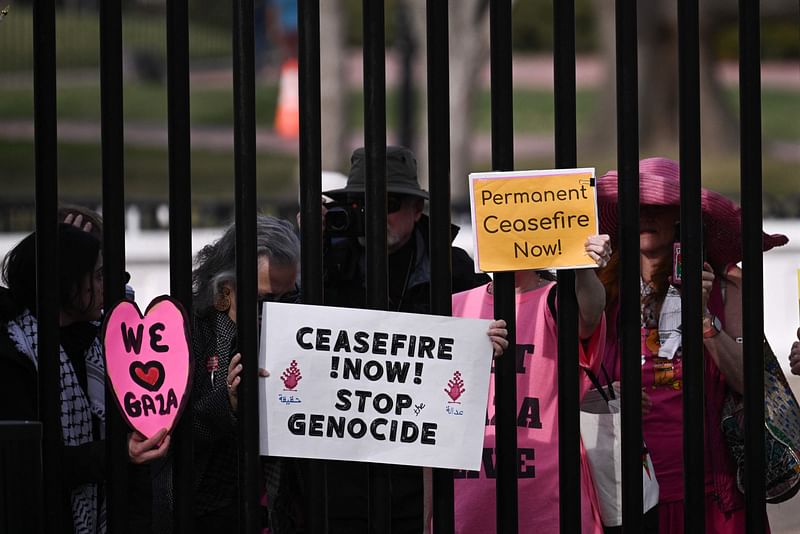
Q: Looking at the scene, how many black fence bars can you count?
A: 12